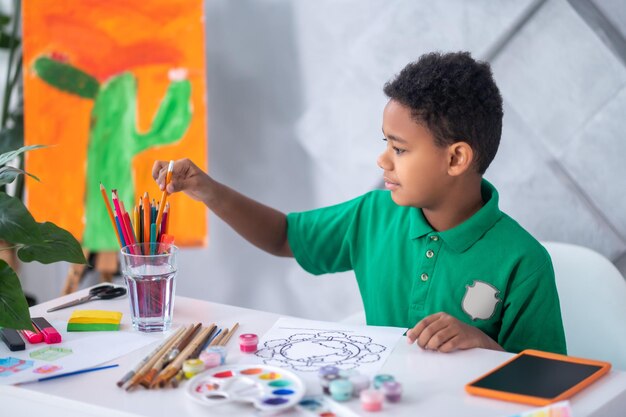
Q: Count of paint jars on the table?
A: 12